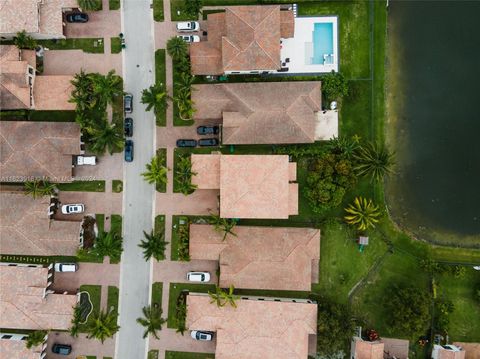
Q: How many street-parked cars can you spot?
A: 3